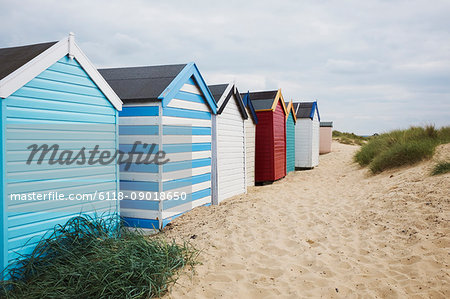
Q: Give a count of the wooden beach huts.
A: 8